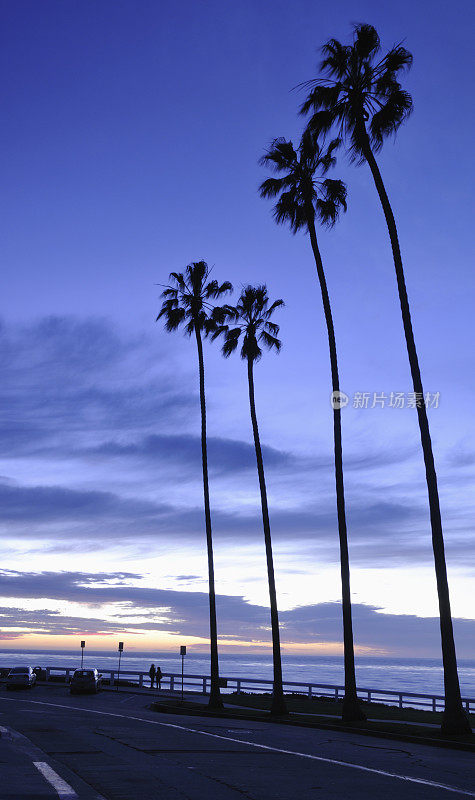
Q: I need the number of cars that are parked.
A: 2